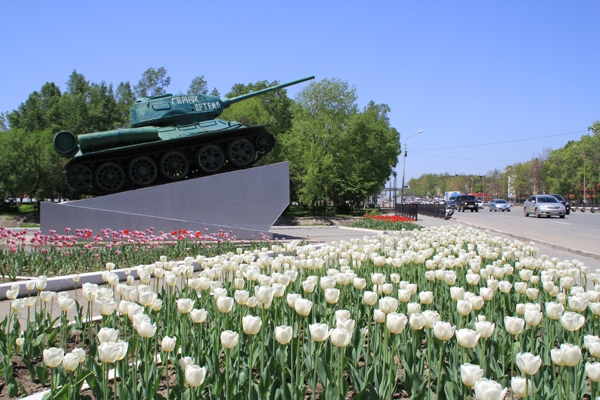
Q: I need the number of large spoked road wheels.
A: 5